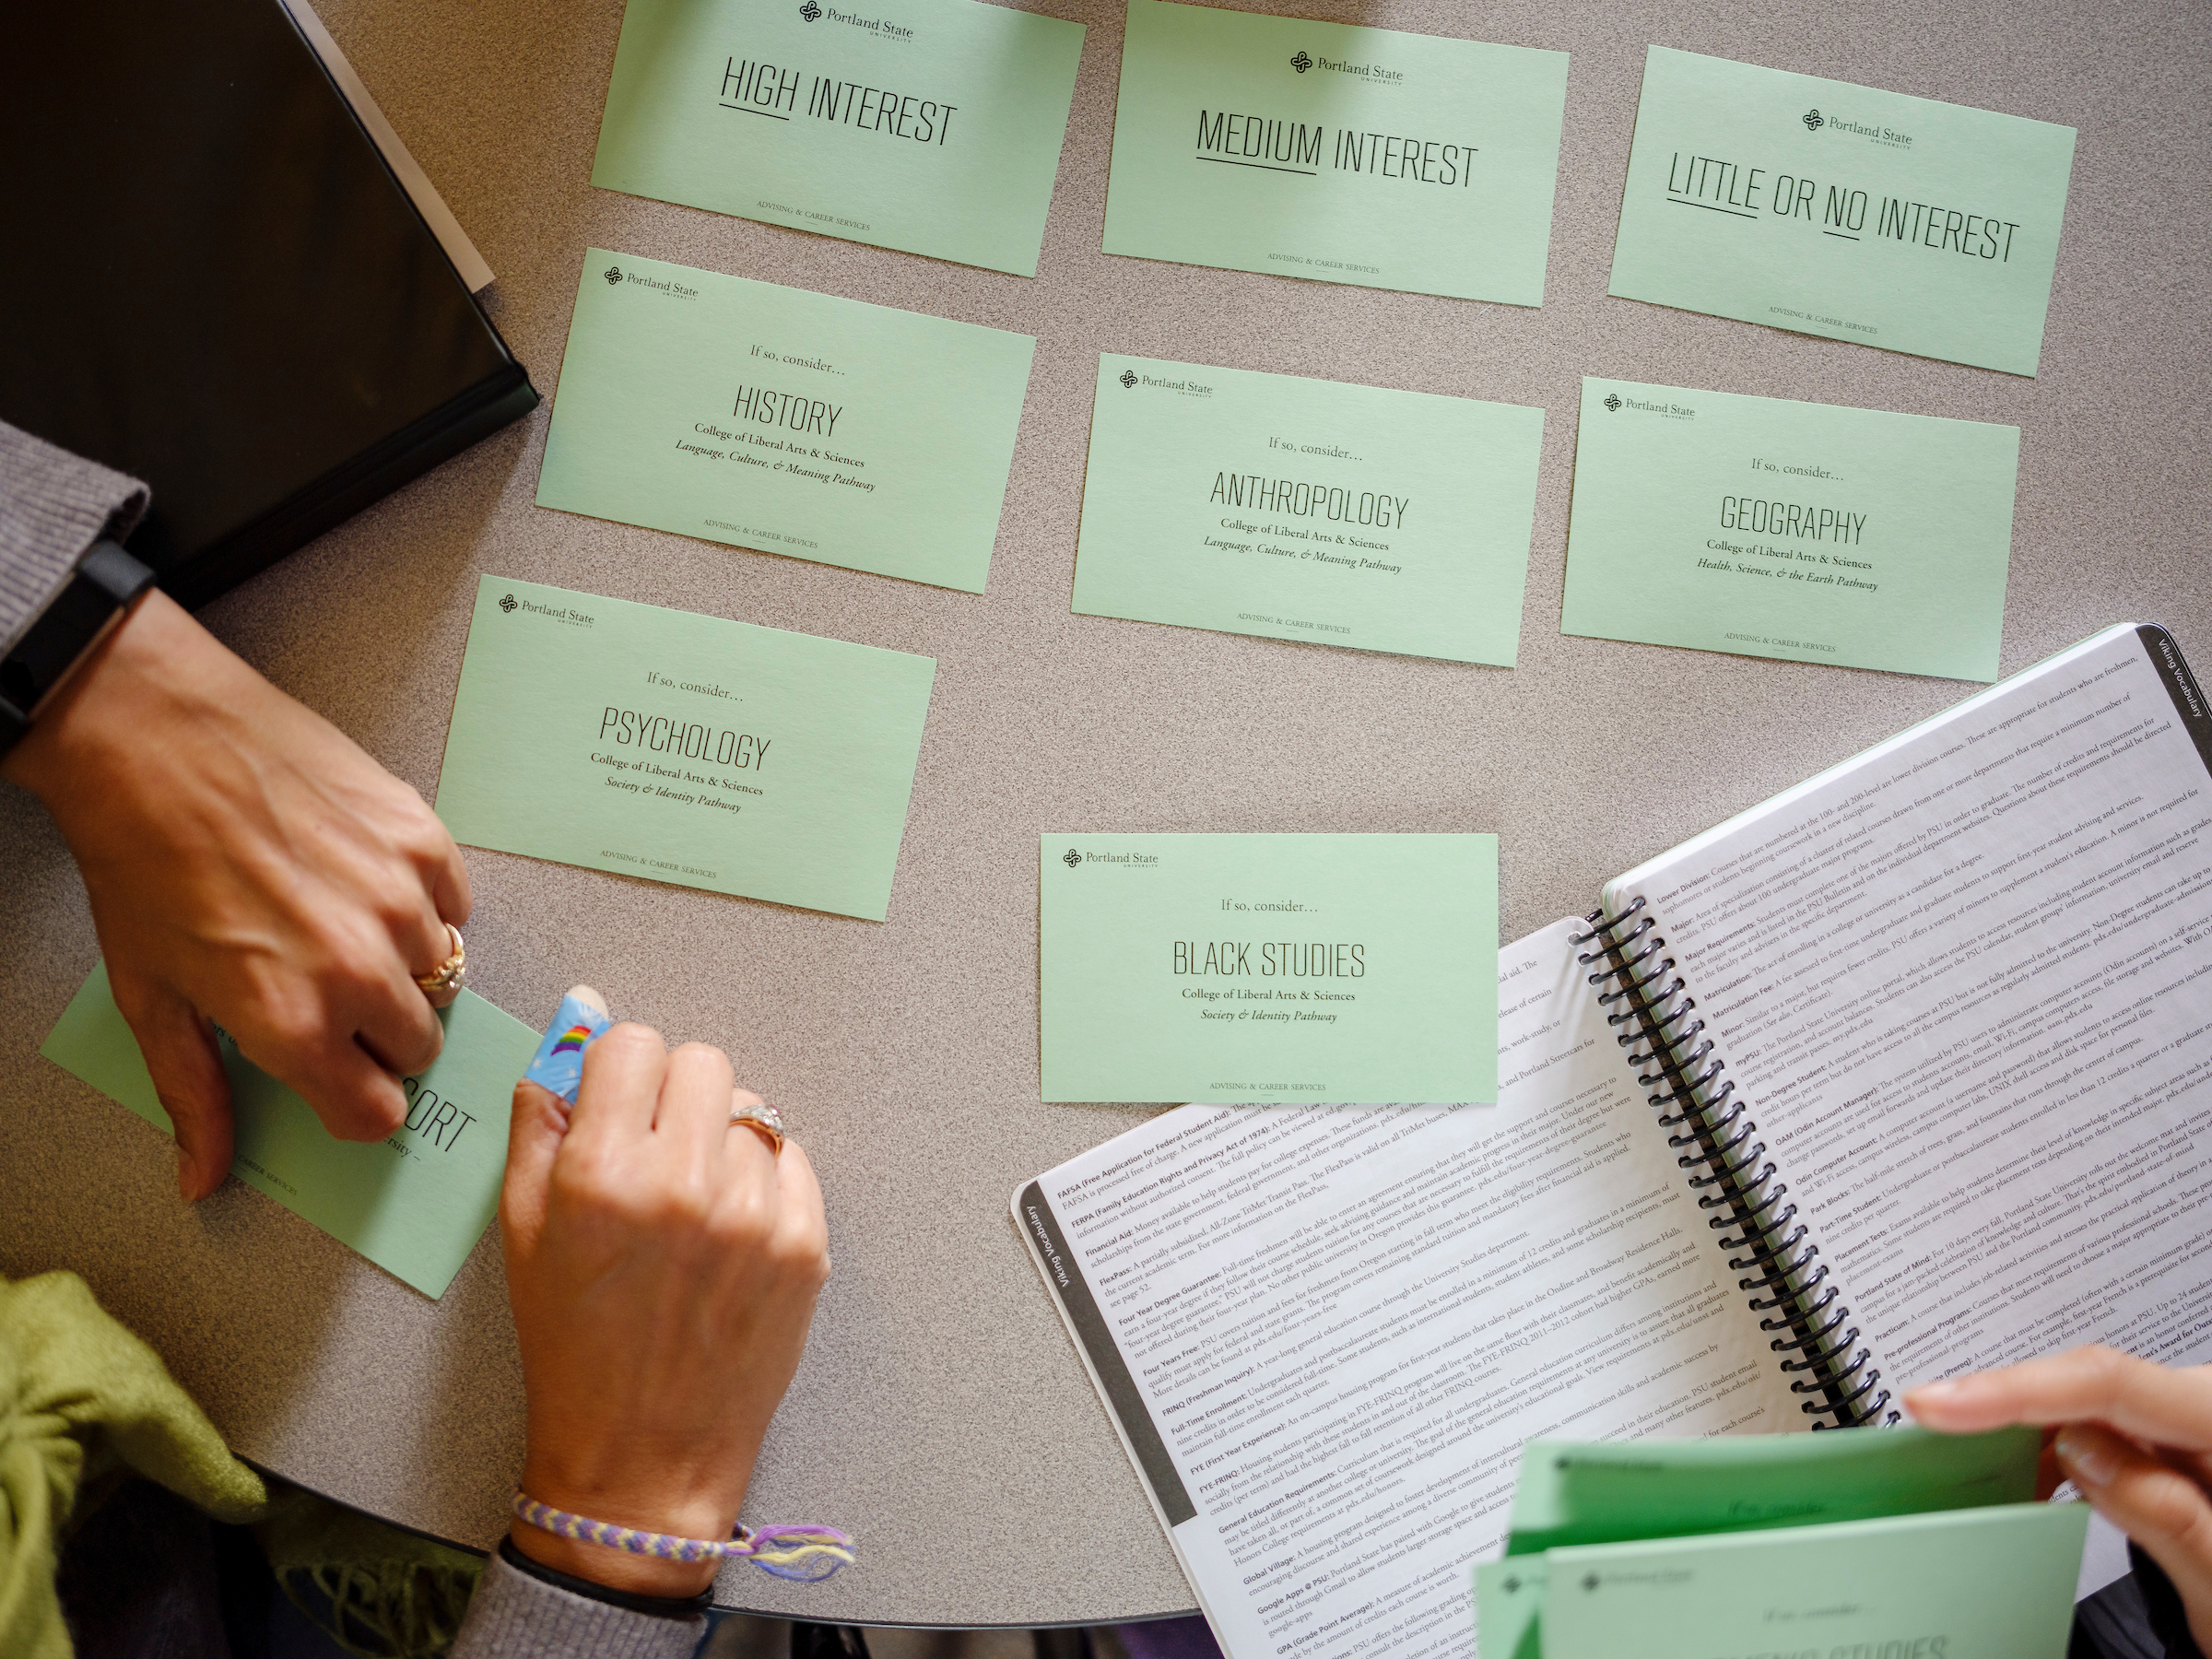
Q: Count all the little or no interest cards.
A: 1